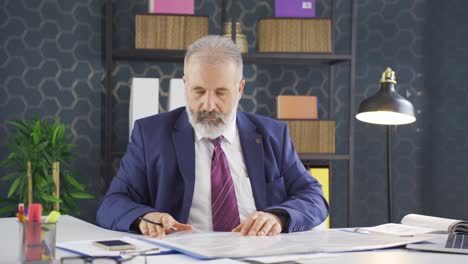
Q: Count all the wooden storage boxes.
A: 3